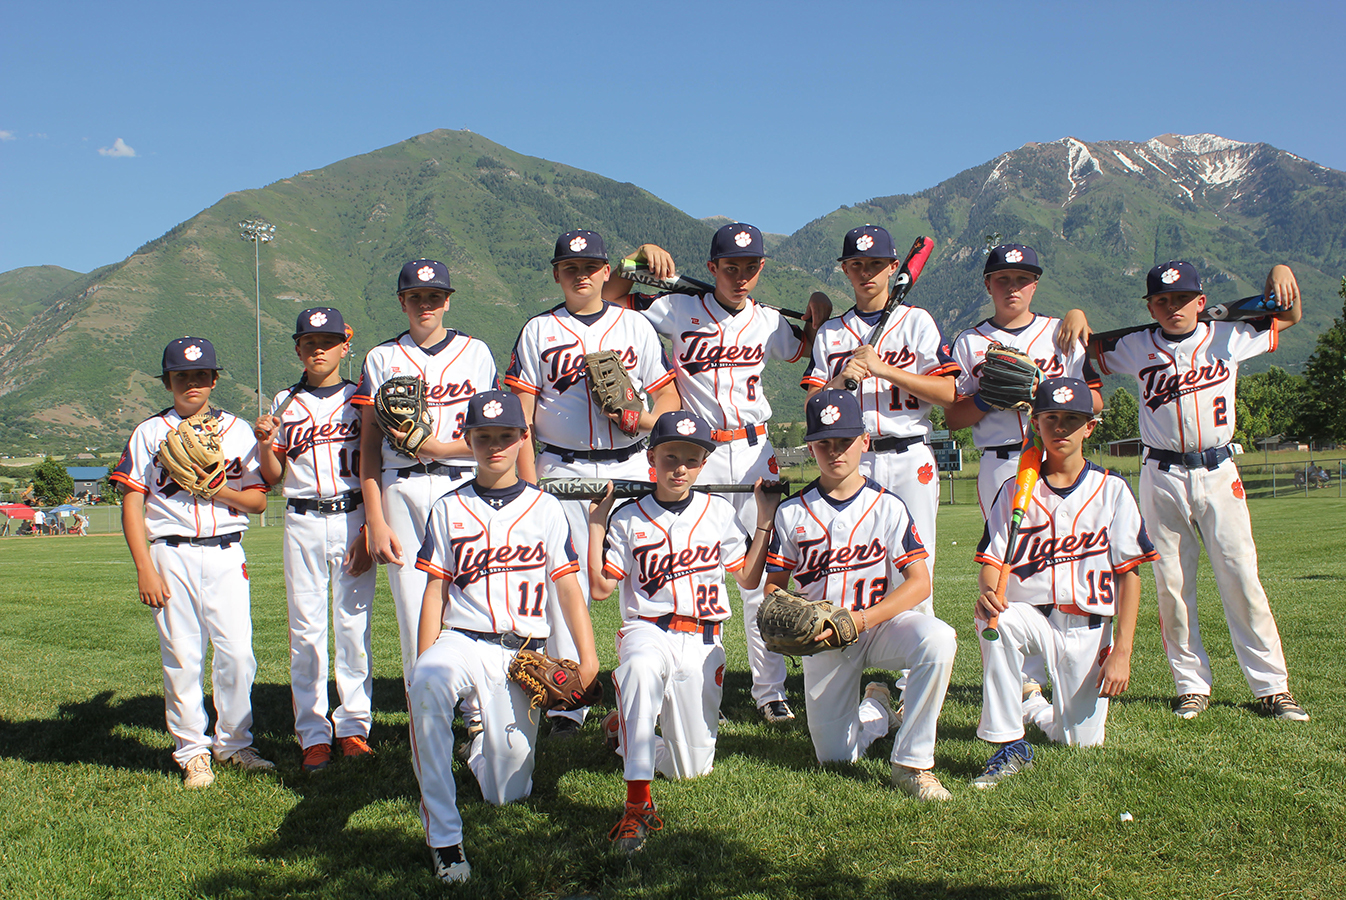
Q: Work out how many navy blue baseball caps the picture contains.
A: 12